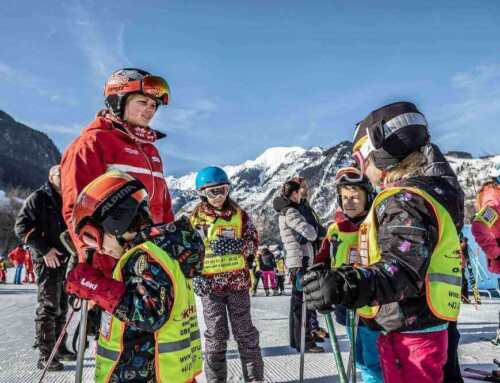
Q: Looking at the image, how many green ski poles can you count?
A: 2